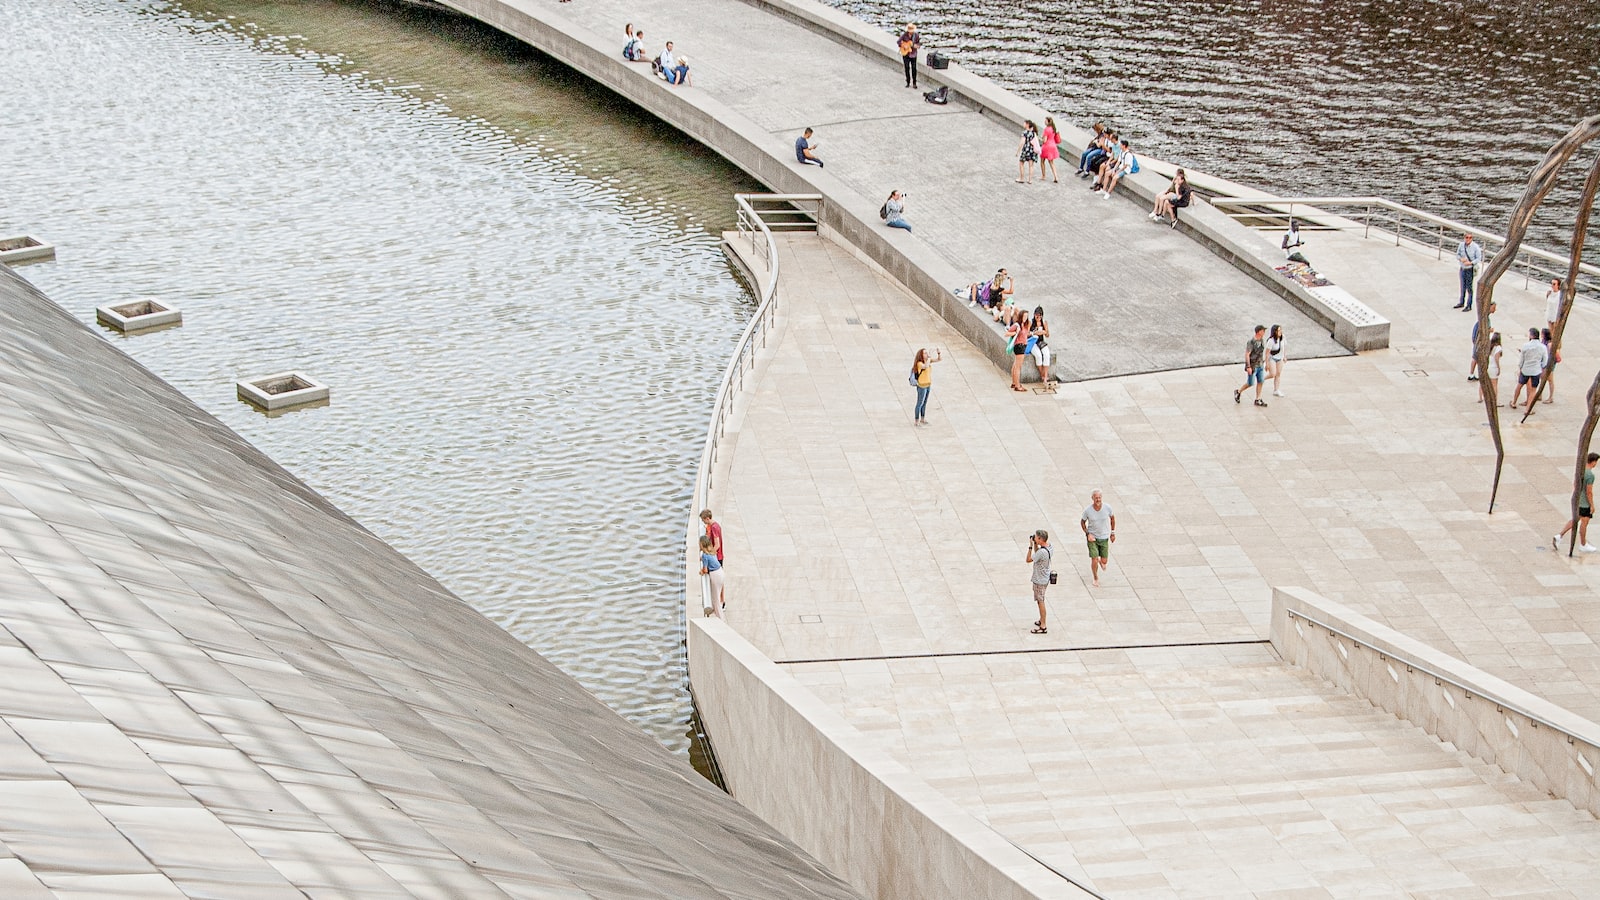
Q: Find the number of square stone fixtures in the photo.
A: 3